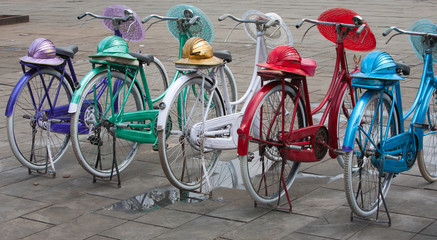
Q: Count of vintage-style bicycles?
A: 5